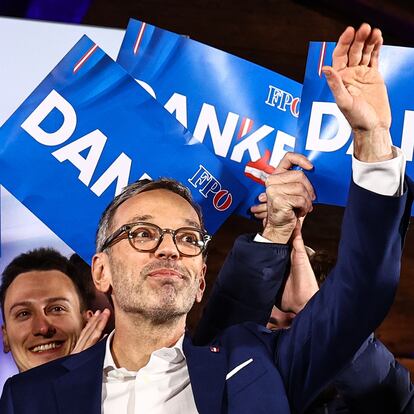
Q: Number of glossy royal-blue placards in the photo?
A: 3